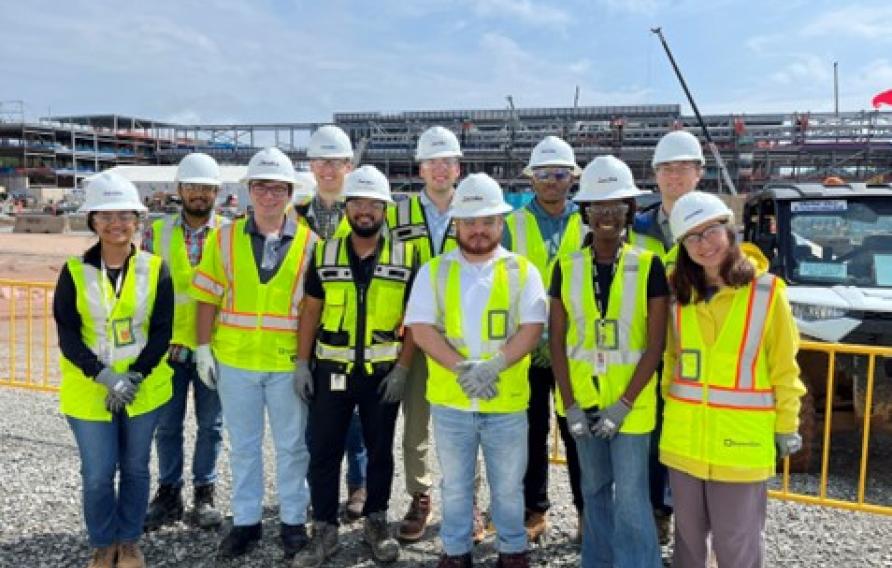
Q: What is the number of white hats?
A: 11